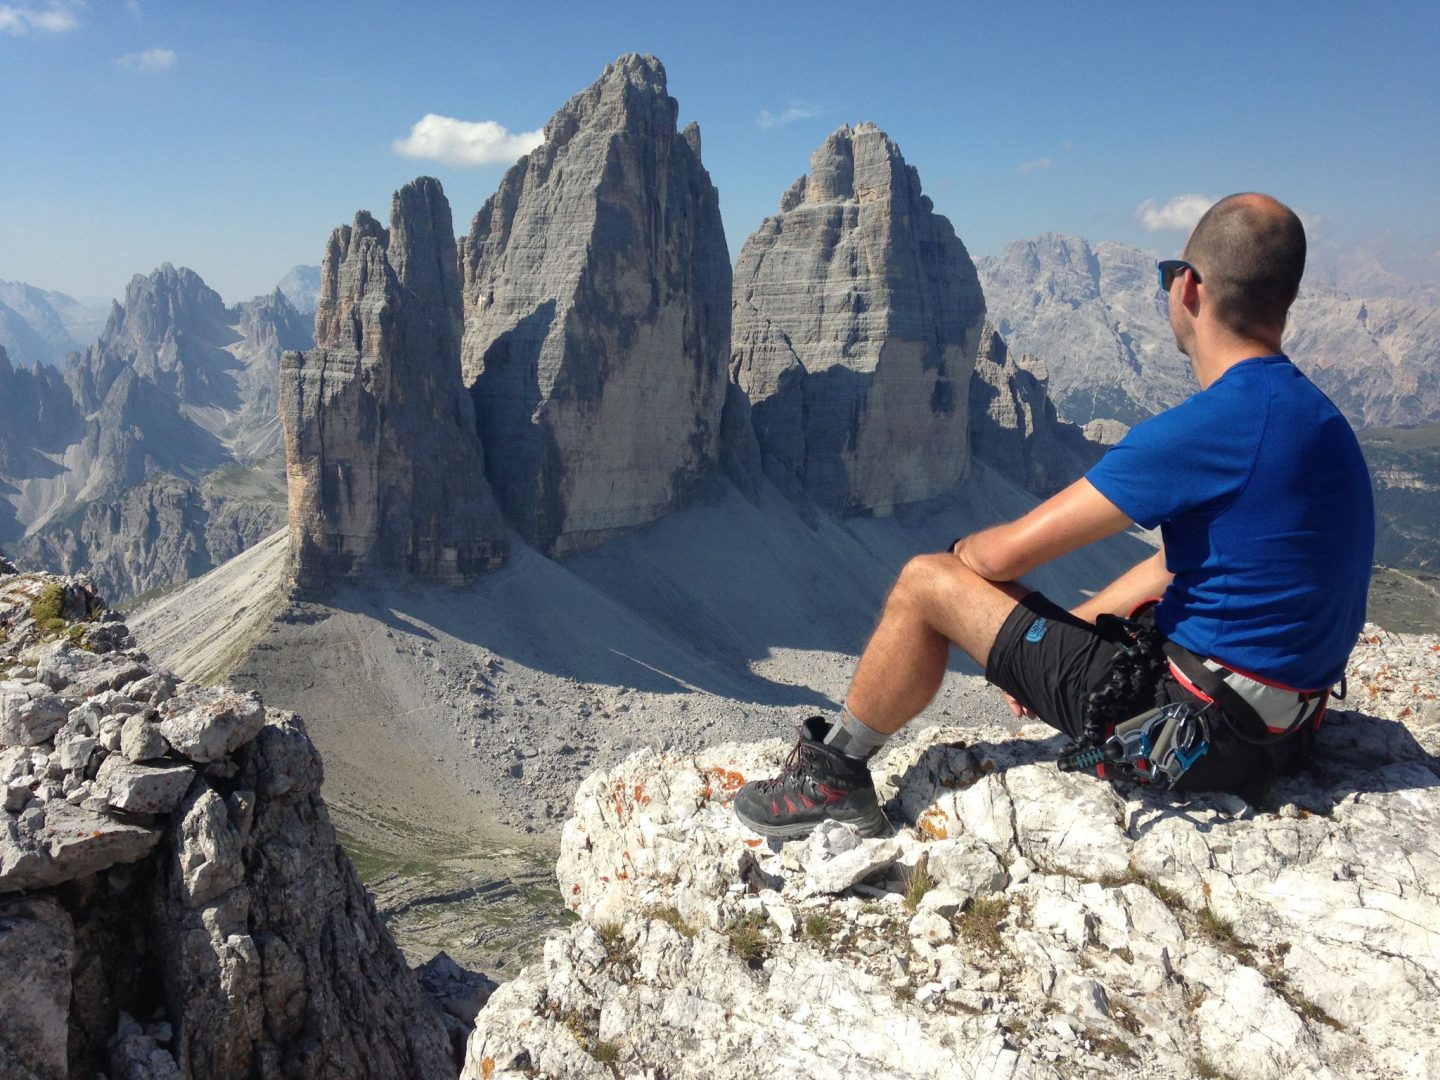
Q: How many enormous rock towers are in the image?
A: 3